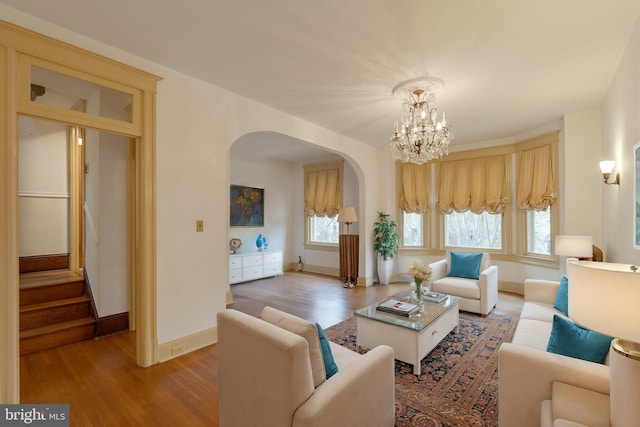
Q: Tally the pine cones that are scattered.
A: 0